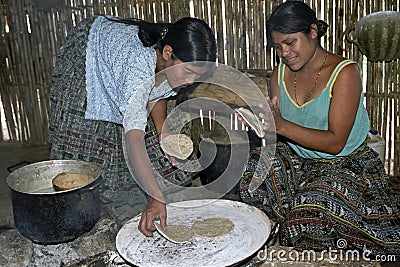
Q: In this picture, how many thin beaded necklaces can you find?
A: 1